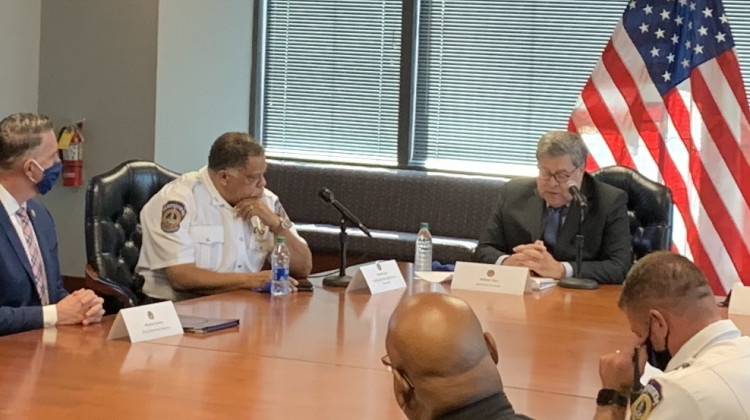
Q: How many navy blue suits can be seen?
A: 1